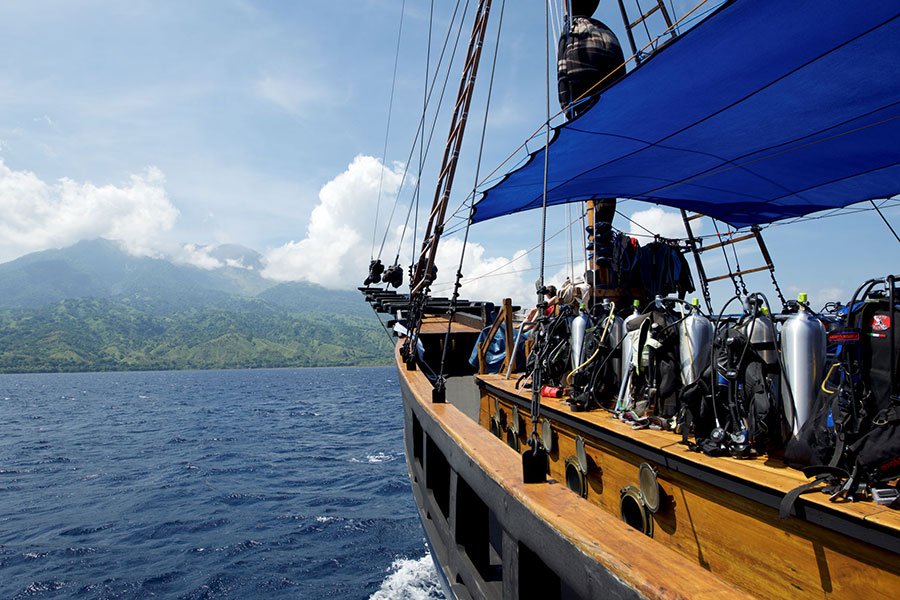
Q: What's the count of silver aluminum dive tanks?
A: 6